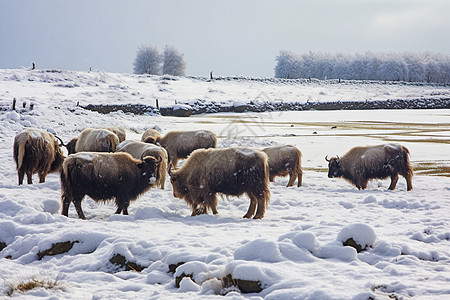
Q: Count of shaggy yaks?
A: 10